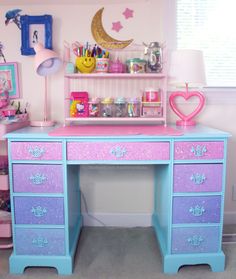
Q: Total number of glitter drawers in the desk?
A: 9